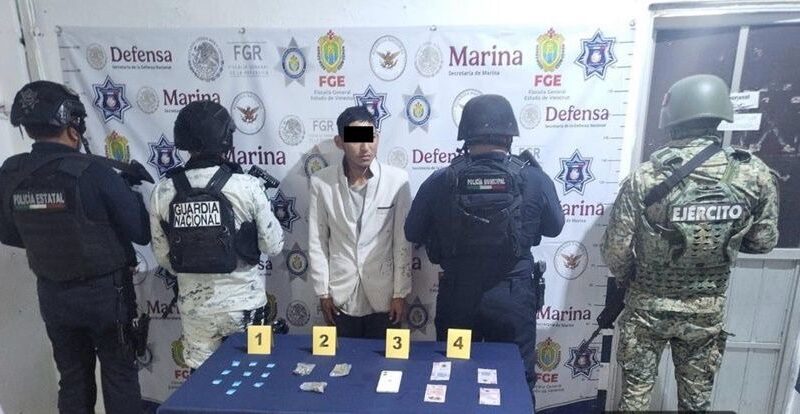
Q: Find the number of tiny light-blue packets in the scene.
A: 10